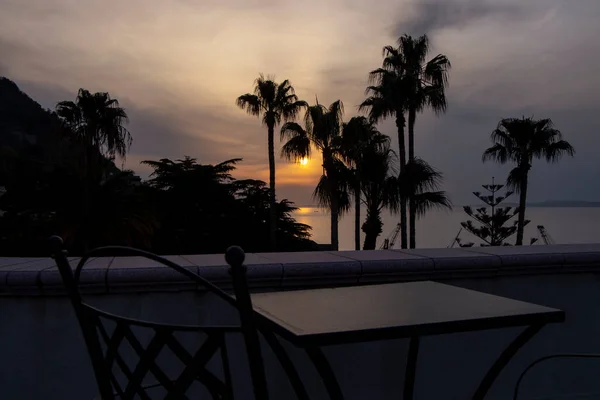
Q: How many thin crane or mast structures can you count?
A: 3